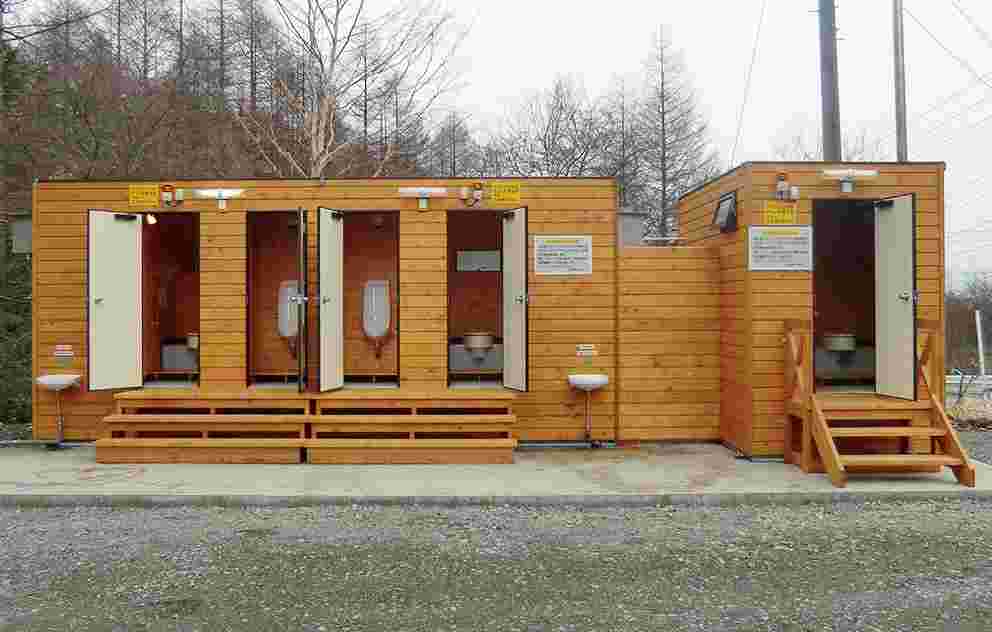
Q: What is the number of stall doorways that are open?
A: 5